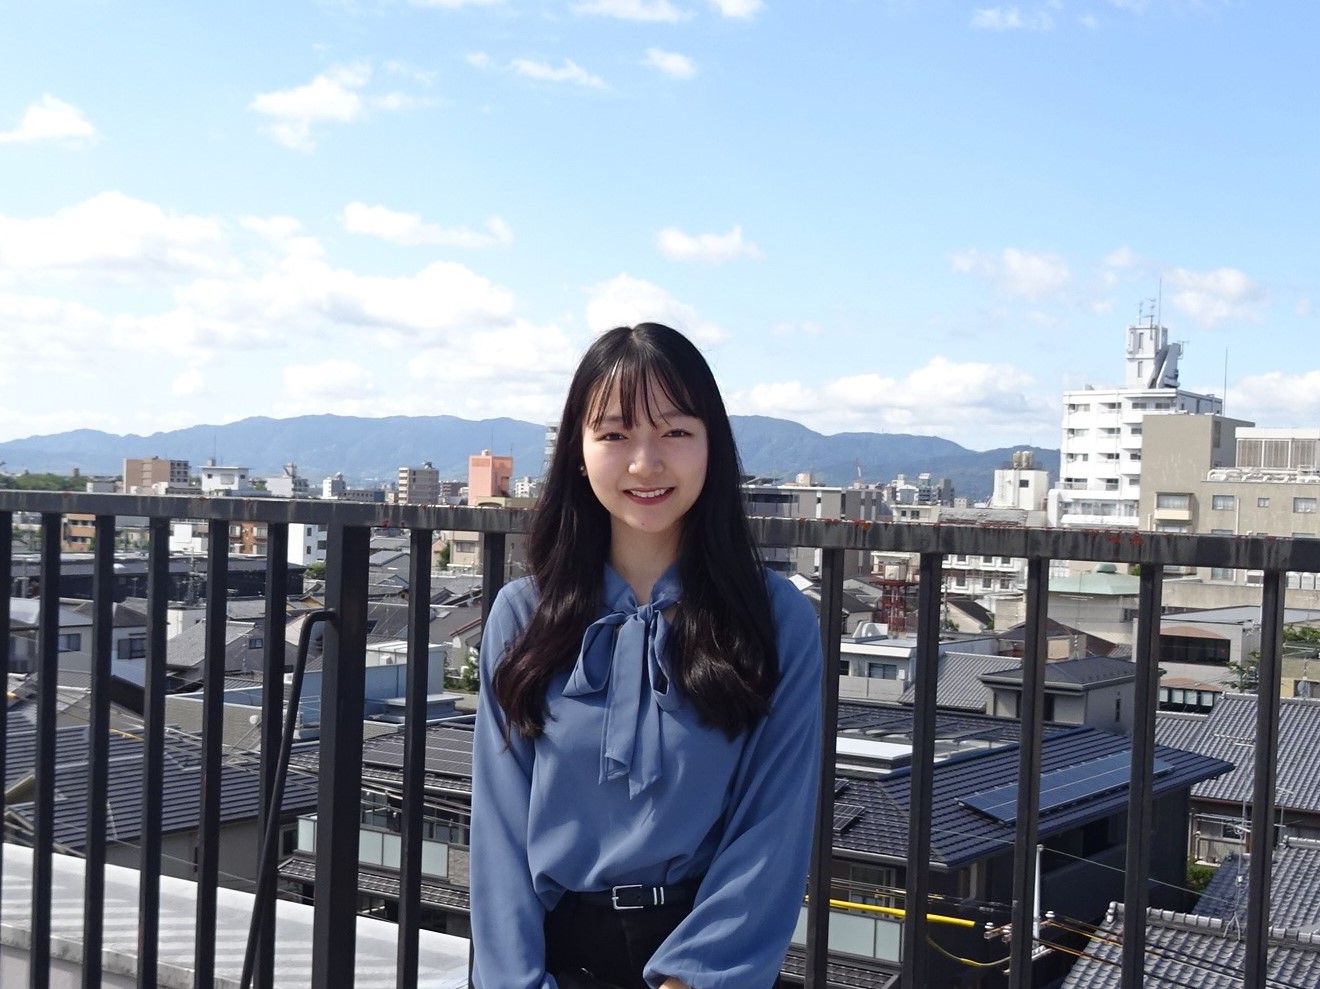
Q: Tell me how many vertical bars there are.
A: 14